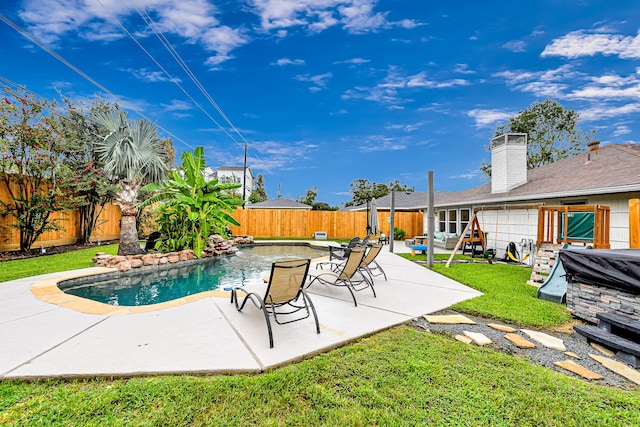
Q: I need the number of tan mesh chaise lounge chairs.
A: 3